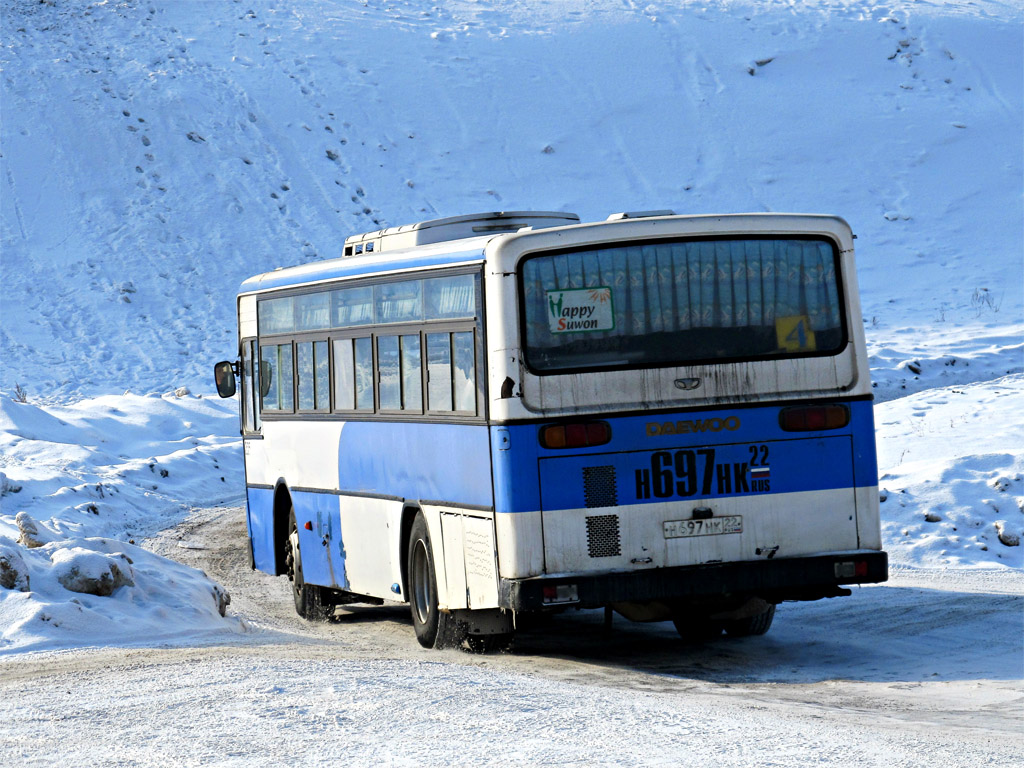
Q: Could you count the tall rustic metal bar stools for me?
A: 0